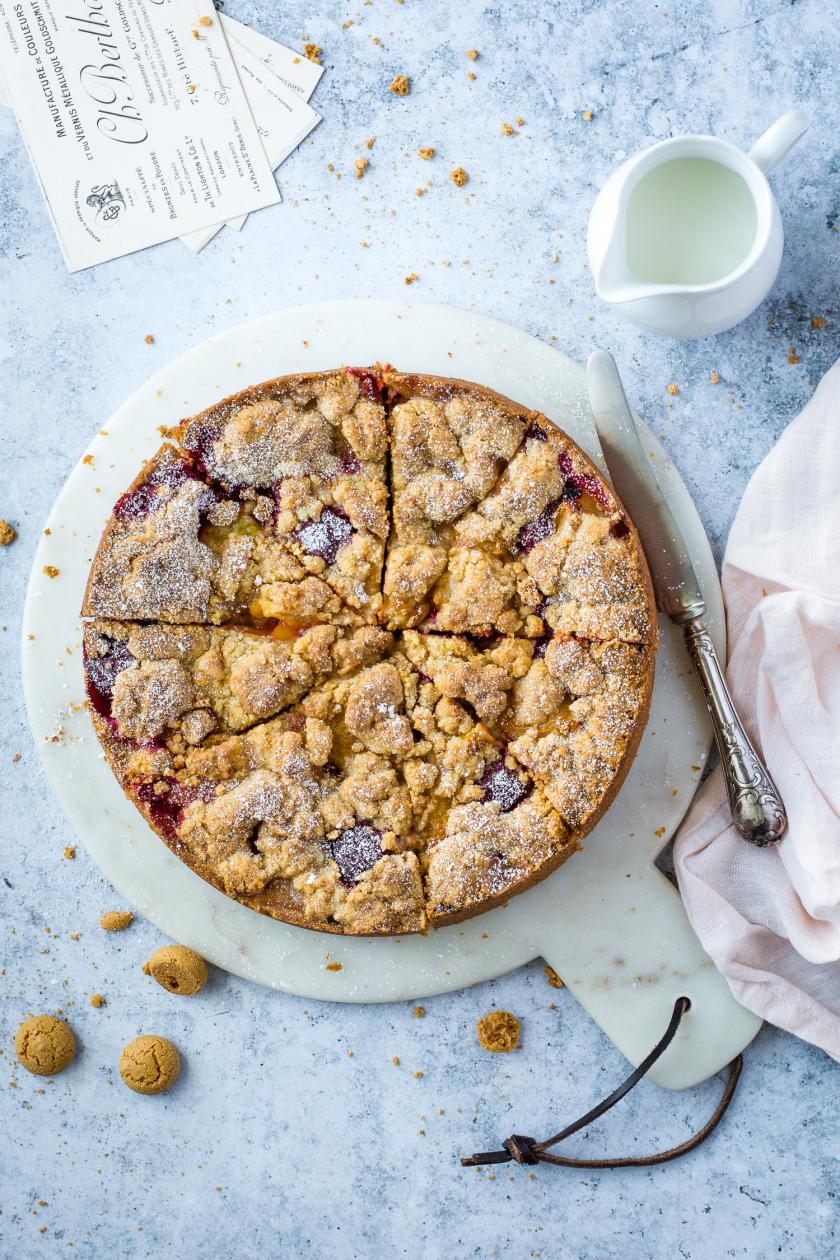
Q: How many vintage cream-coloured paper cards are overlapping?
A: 3